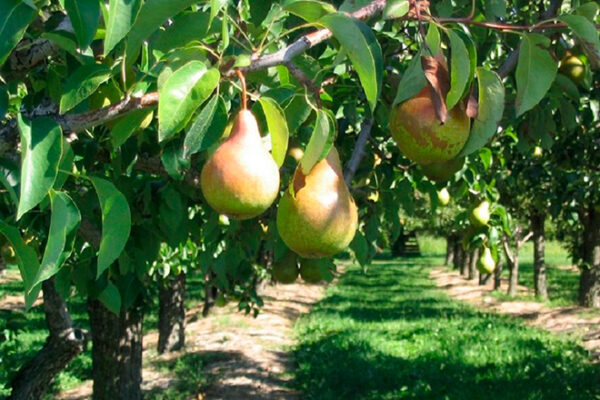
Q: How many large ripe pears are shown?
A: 3